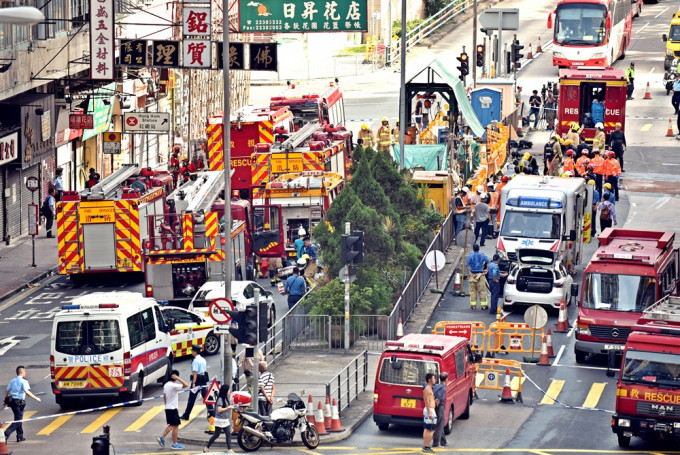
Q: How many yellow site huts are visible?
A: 1